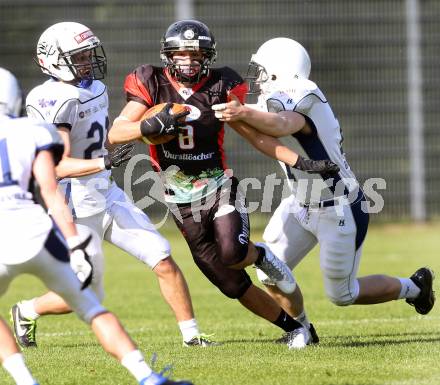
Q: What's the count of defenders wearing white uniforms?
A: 3